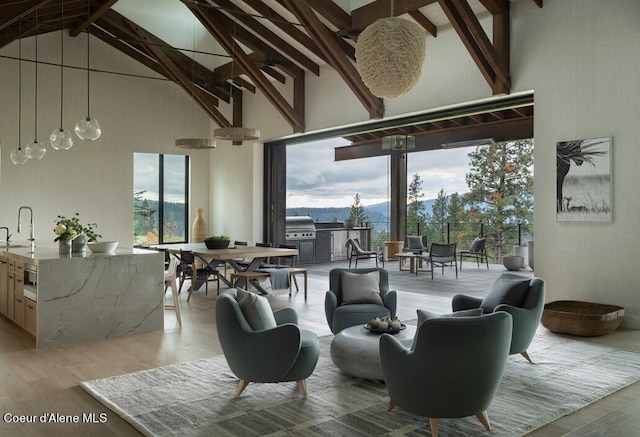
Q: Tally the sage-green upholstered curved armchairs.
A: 4